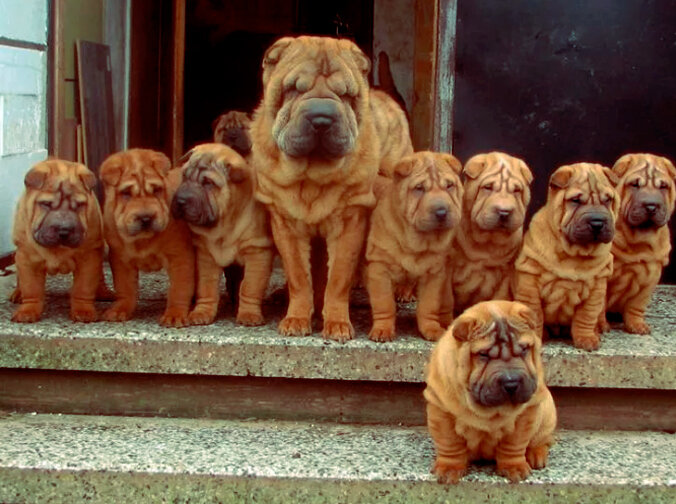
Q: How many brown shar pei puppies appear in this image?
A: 9